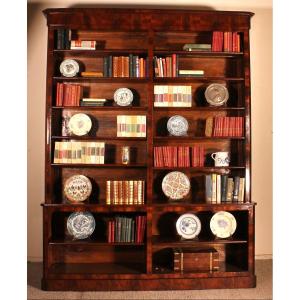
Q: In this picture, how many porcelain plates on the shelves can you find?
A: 10